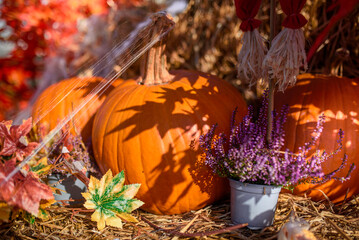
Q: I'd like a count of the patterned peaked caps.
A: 0